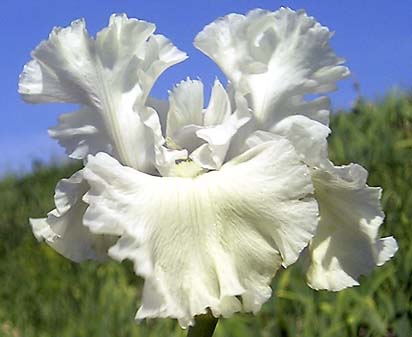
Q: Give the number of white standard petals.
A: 2